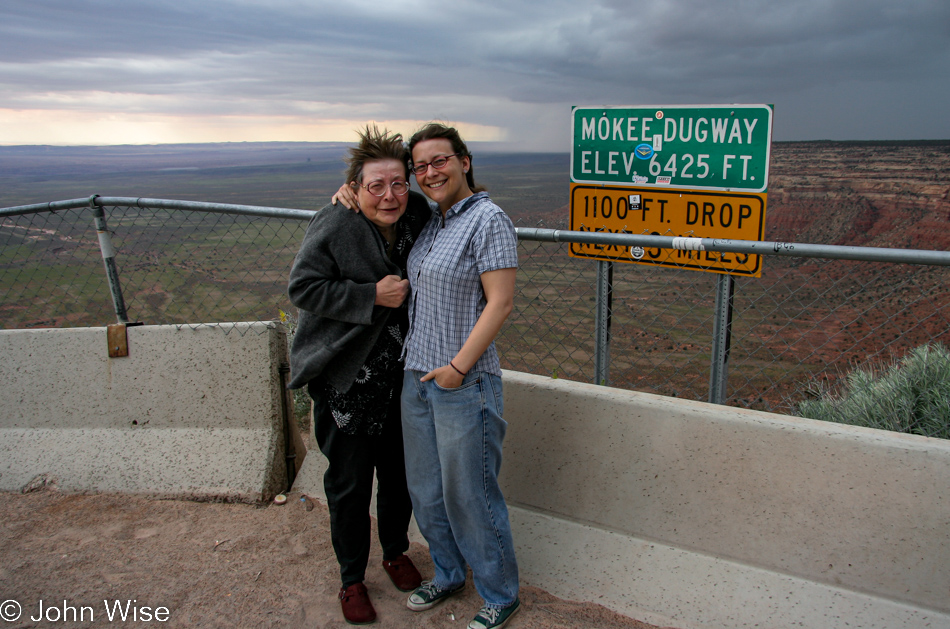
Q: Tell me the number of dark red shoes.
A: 2